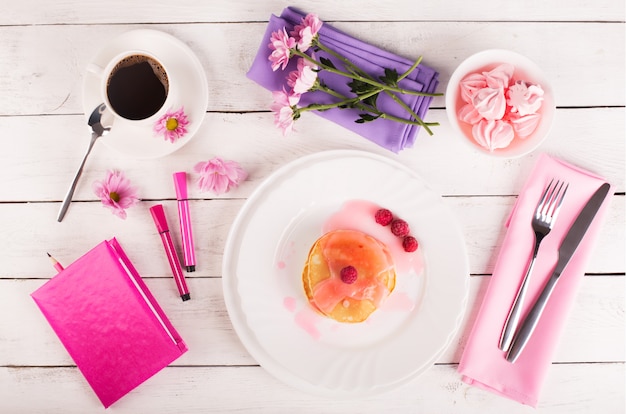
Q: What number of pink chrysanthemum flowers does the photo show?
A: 7